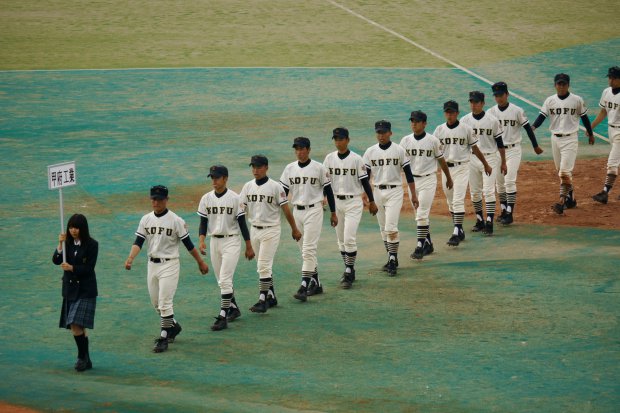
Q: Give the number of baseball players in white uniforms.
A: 12